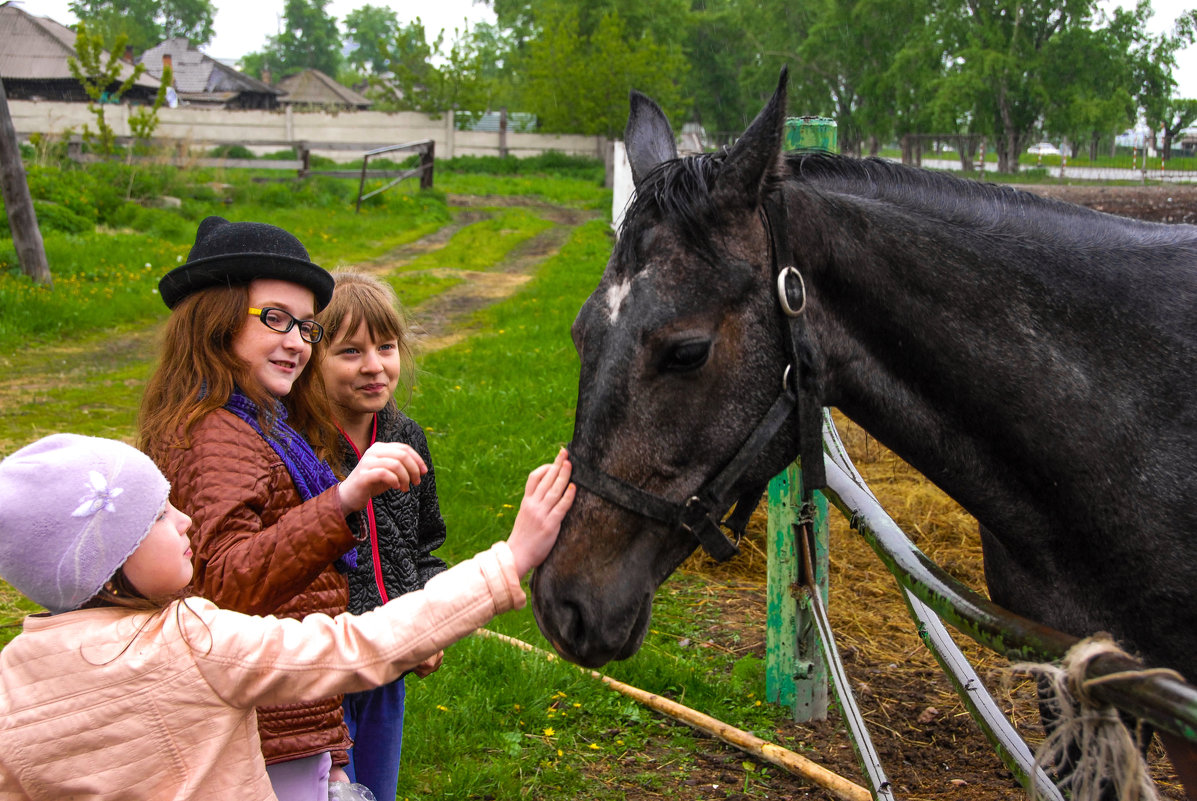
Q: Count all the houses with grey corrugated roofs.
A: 3